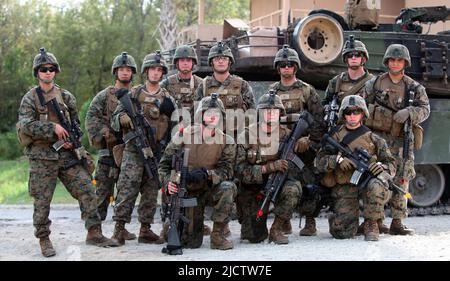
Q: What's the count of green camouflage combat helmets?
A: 11